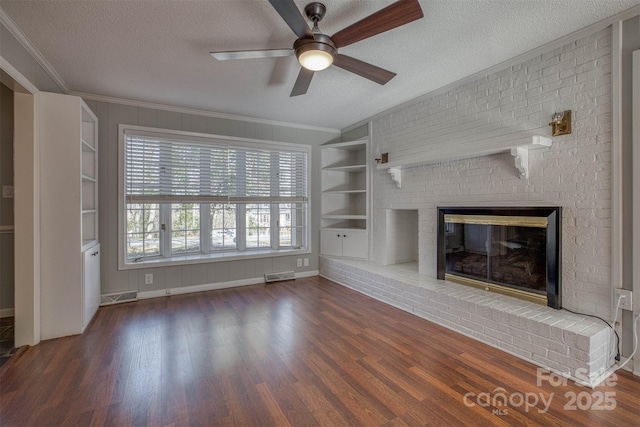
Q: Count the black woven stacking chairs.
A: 0